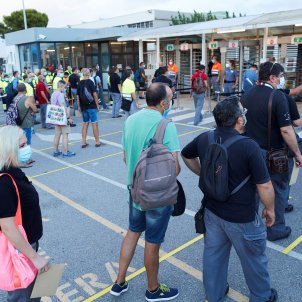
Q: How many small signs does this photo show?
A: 6